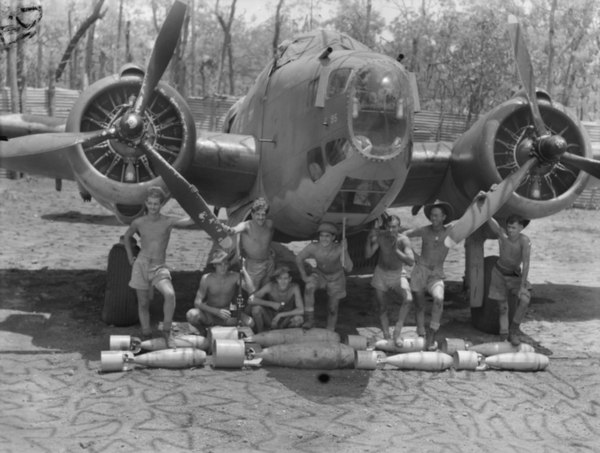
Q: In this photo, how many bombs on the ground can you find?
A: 8